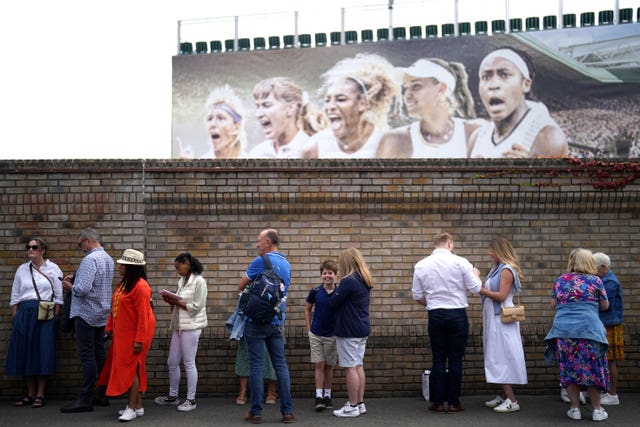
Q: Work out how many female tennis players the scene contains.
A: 5